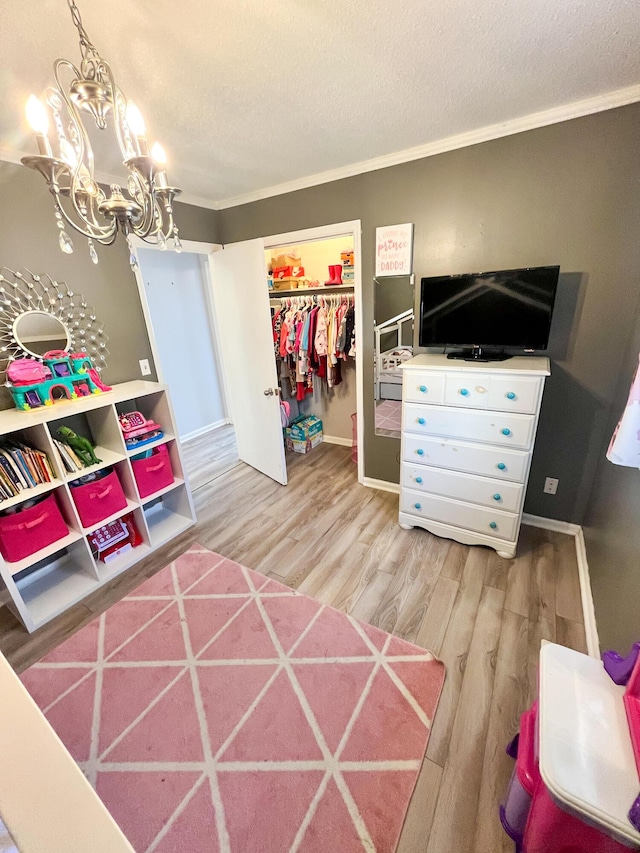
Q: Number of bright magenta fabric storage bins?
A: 3